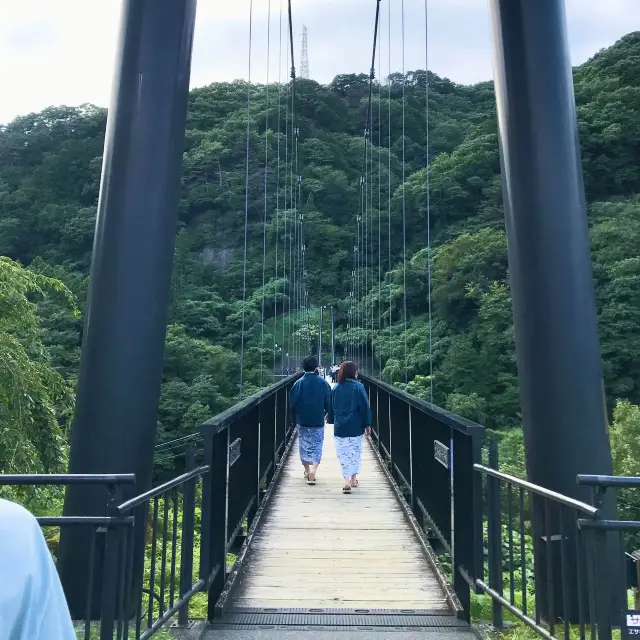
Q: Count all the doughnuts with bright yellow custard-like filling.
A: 0